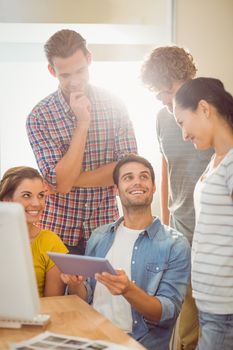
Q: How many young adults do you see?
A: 5